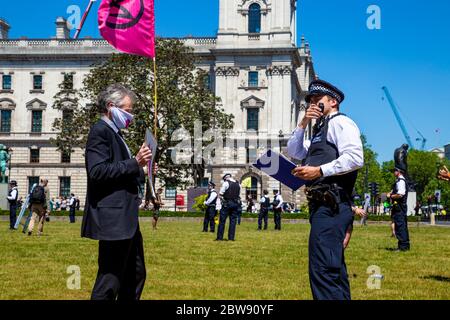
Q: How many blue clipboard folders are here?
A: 1